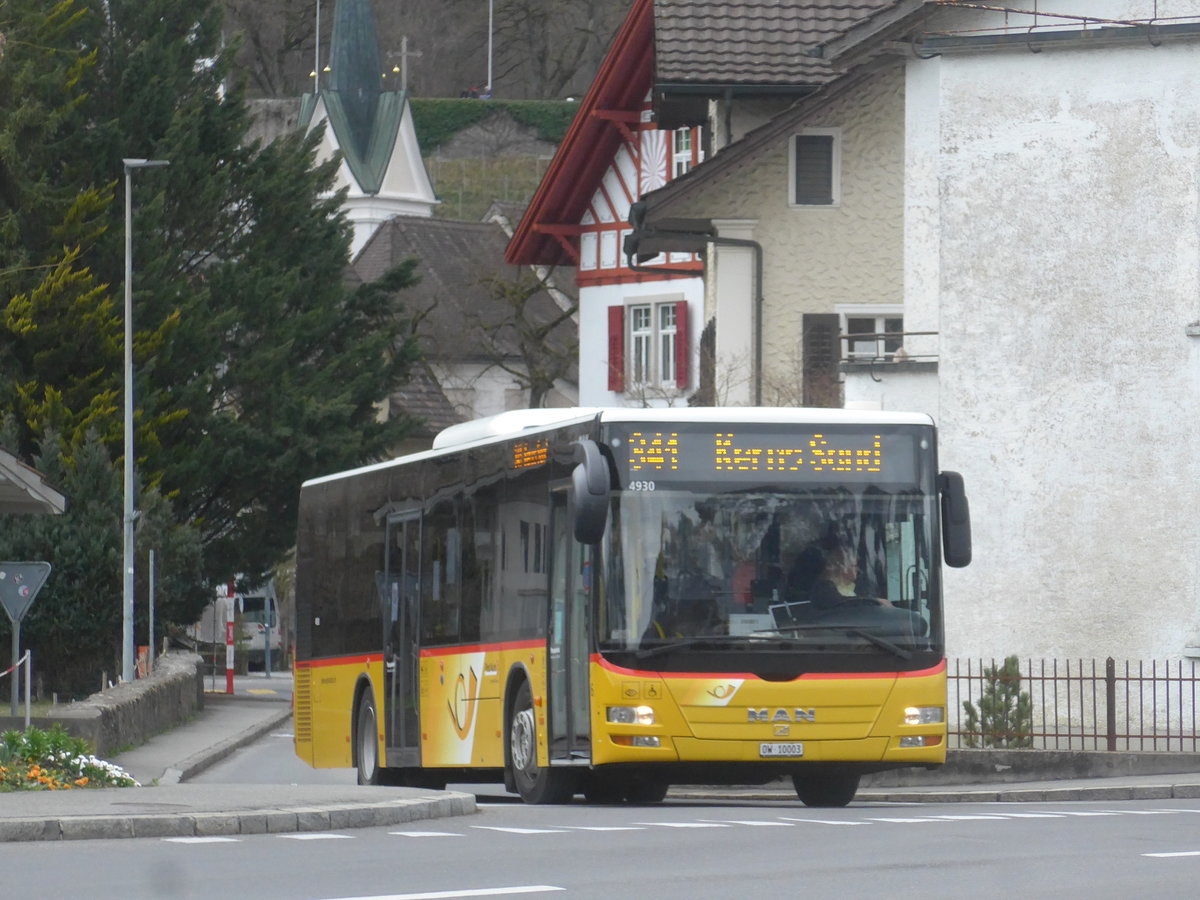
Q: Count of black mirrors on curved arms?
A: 2